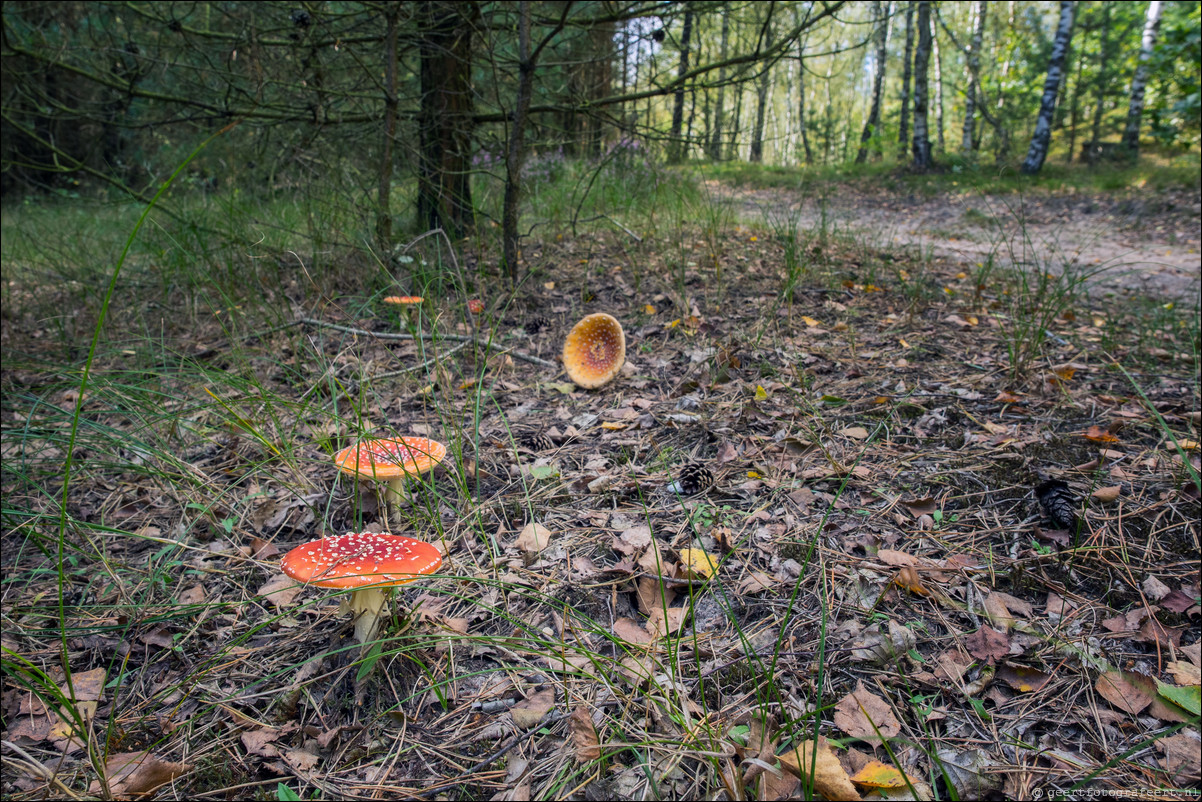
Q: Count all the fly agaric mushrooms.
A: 5